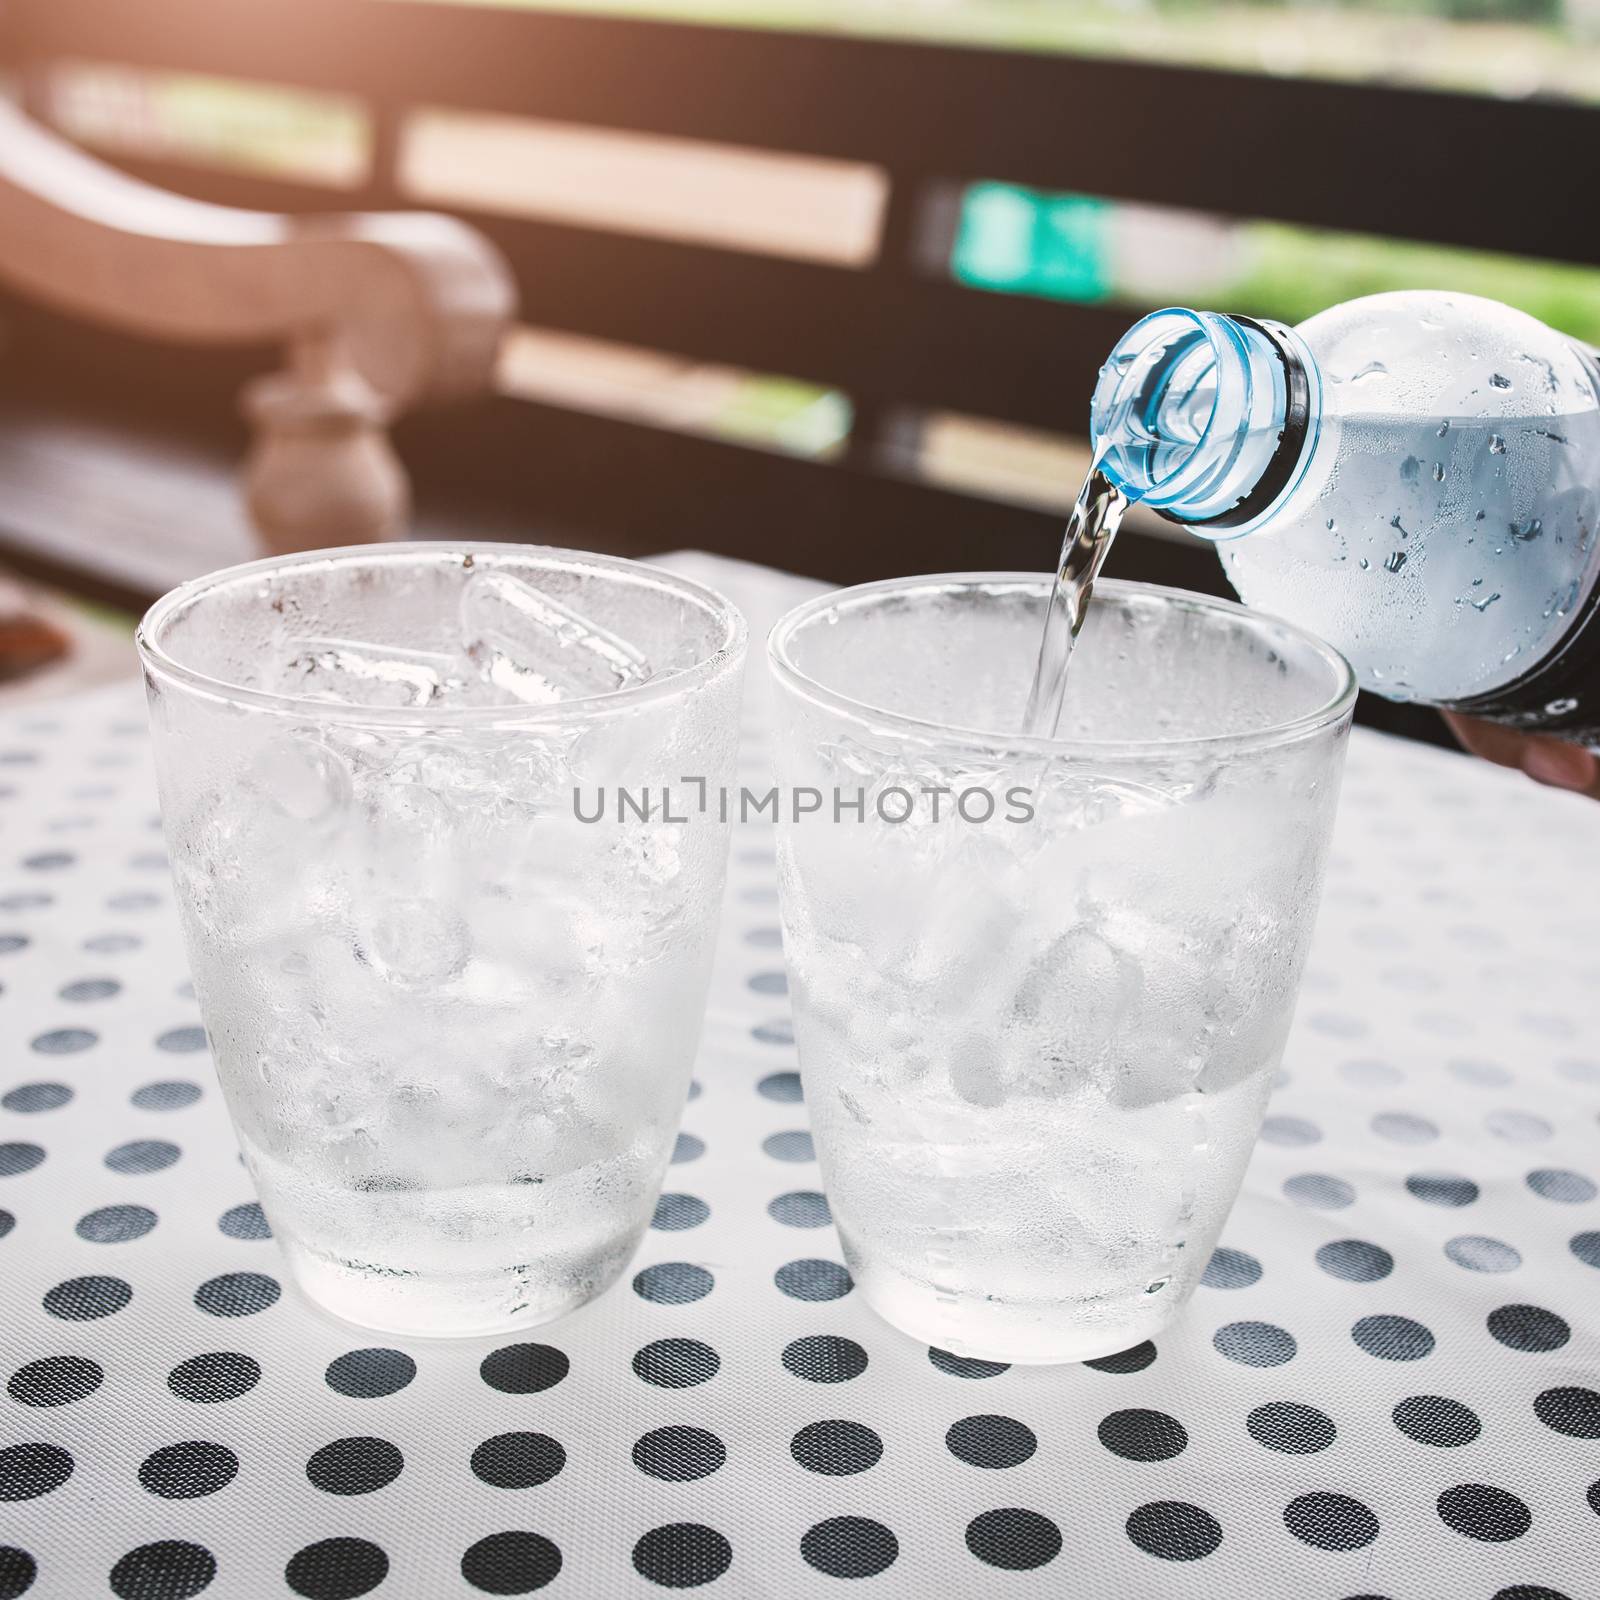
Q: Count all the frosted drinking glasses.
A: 2